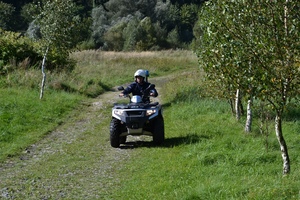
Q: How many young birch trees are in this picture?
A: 4